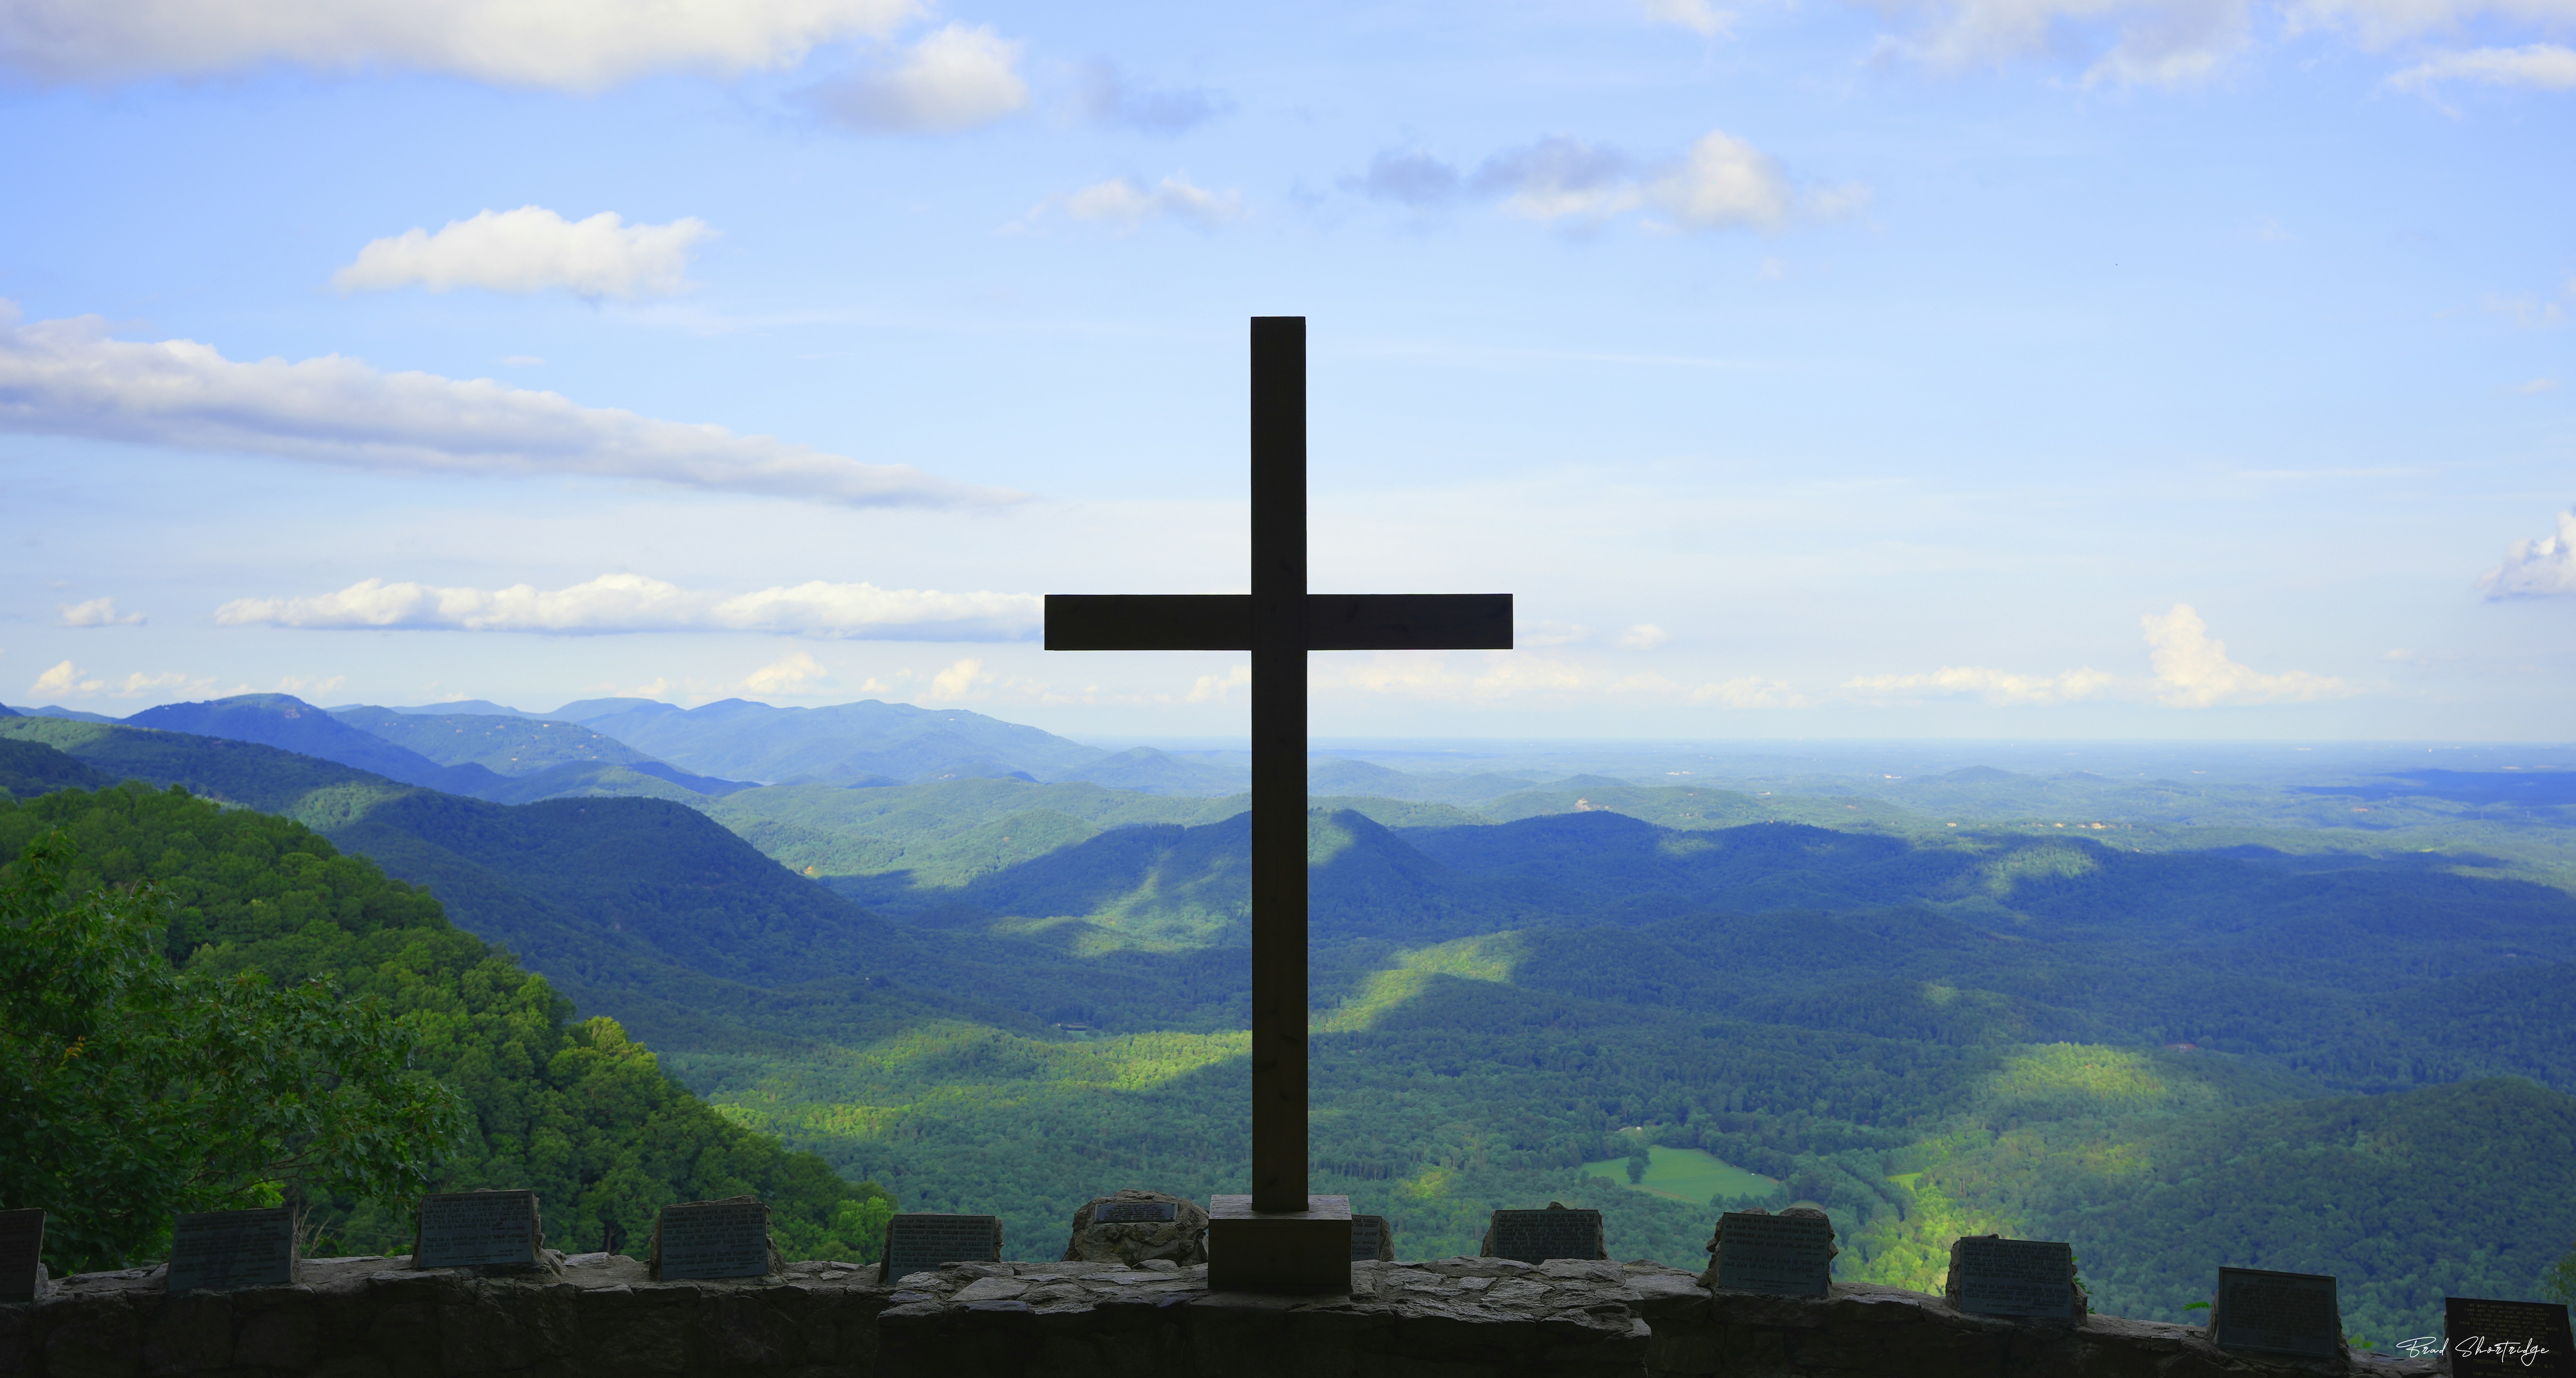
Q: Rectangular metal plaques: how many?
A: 12